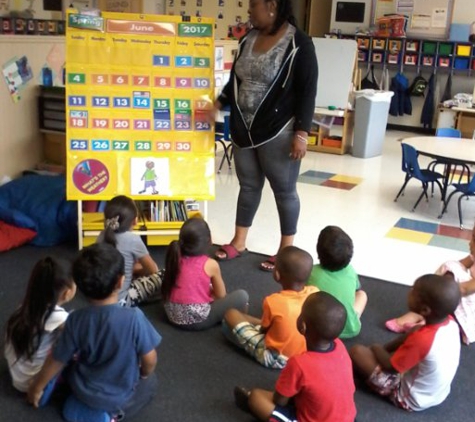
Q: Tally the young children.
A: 9